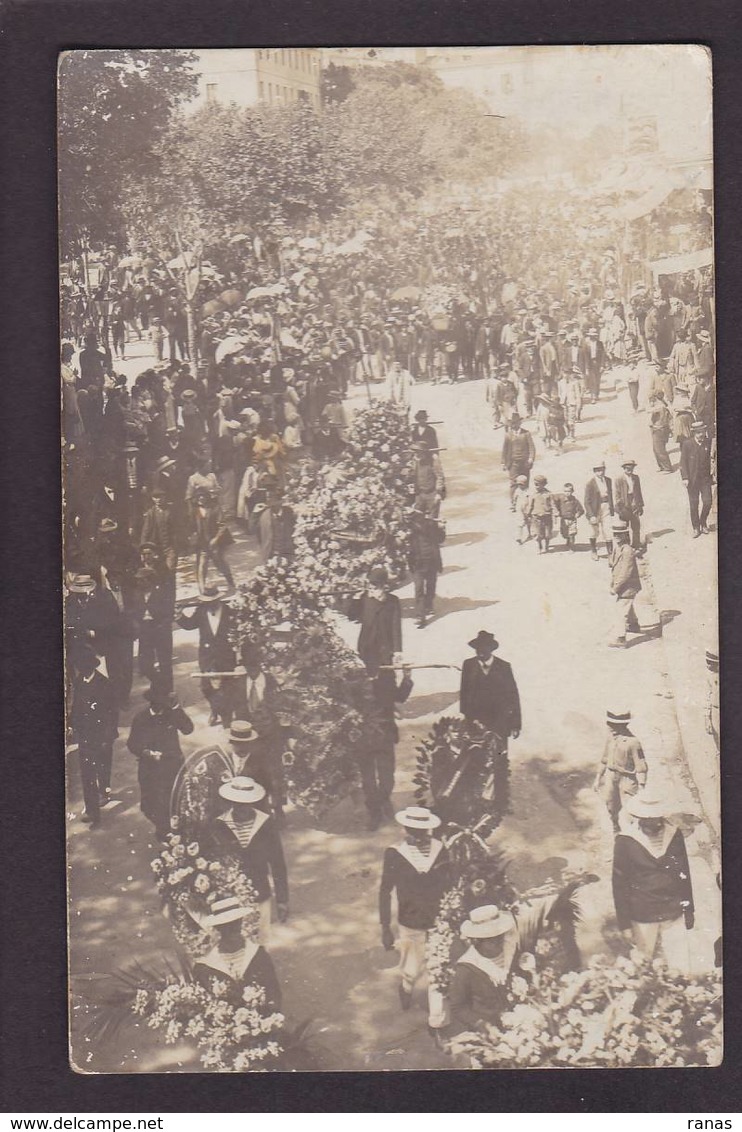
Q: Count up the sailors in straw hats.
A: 5